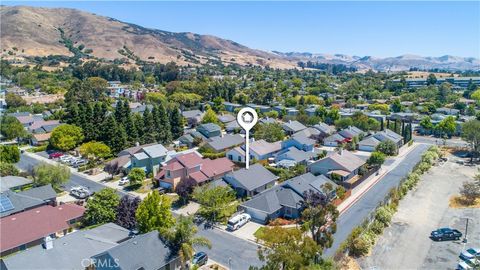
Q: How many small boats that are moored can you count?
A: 0